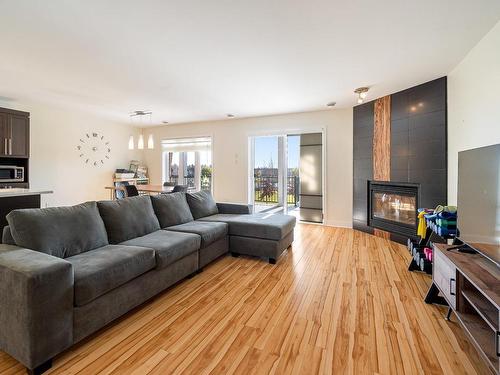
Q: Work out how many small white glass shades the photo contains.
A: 3